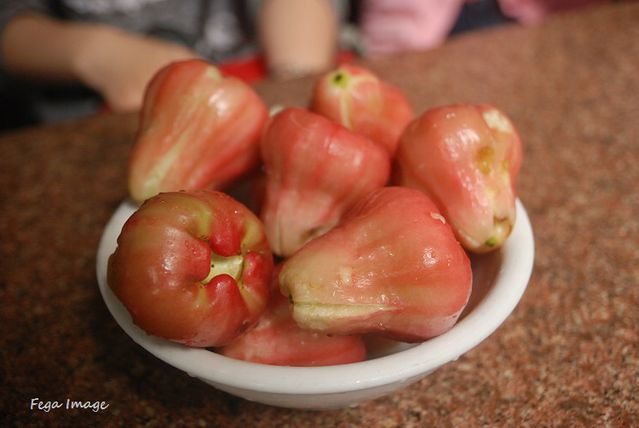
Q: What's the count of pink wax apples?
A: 7